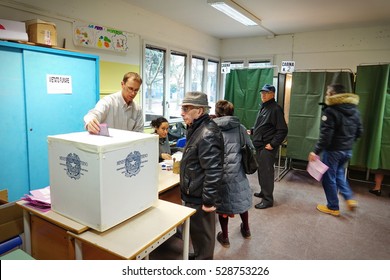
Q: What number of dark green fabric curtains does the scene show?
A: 3